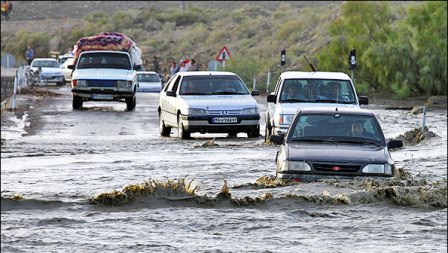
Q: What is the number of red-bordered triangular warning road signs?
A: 1